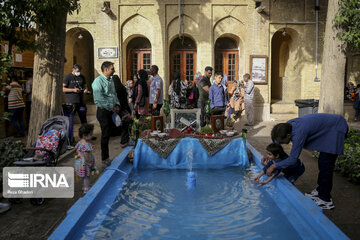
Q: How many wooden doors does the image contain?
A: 3